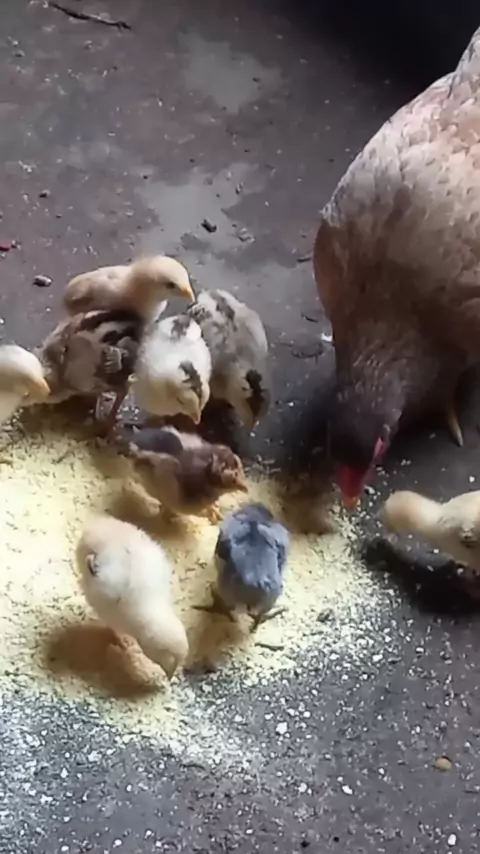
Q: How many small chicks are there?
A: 9